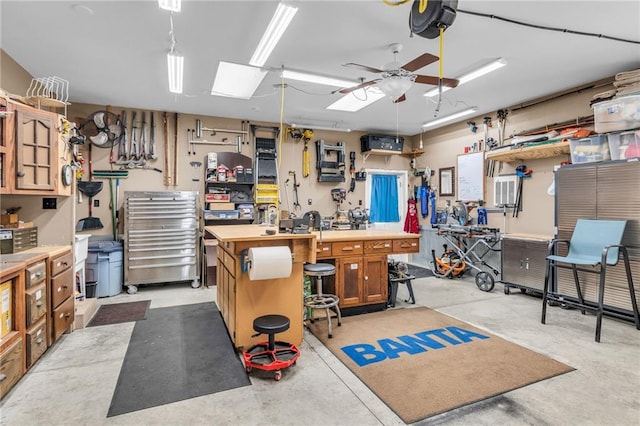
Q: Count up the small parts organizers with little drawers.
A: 1